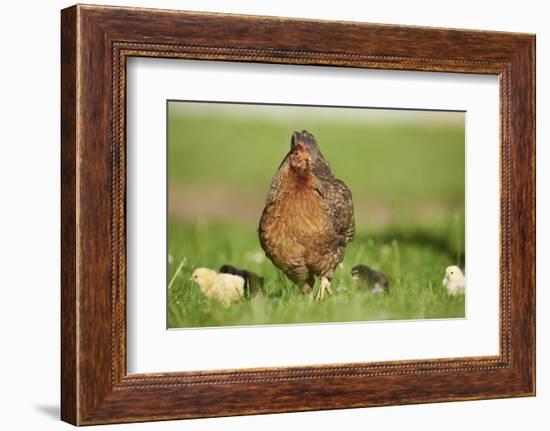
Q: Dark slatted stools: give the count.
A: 0